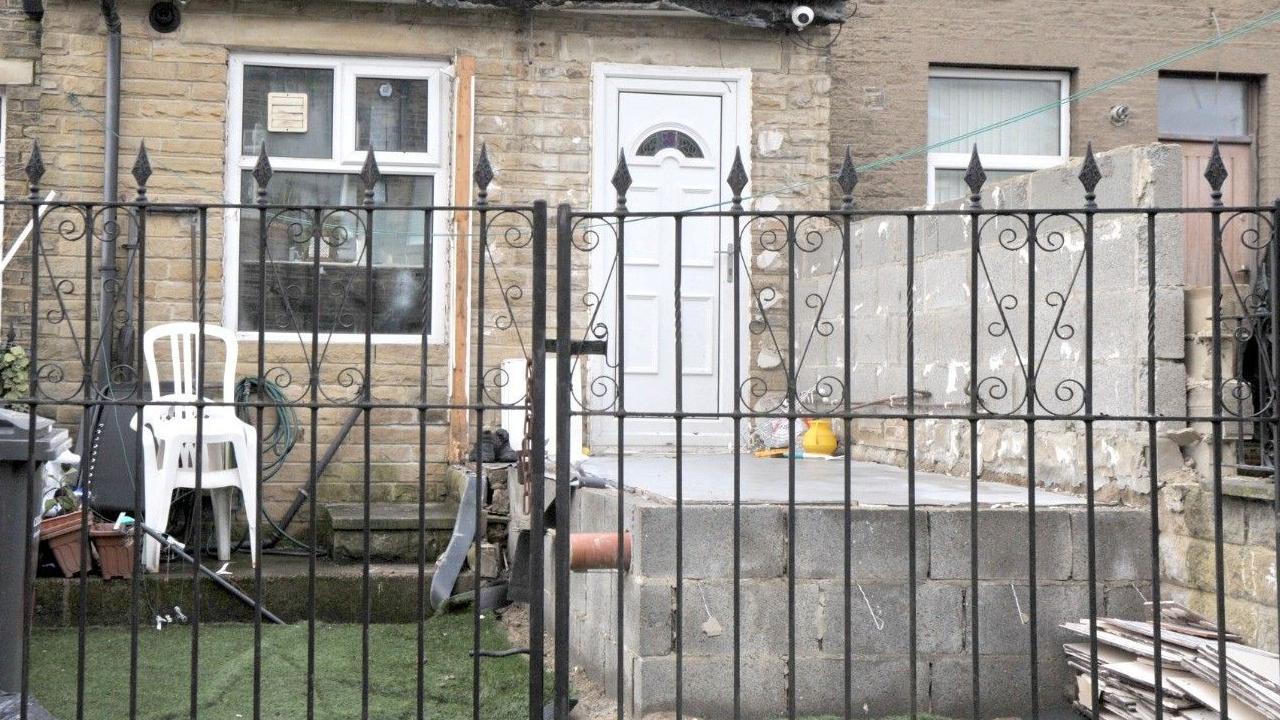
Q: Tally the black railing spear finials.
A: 11